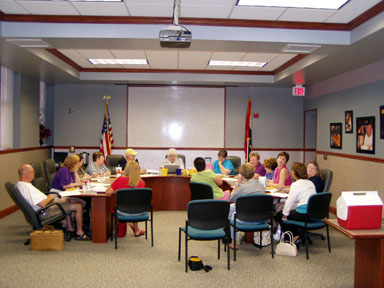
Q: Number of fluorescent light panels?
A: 4